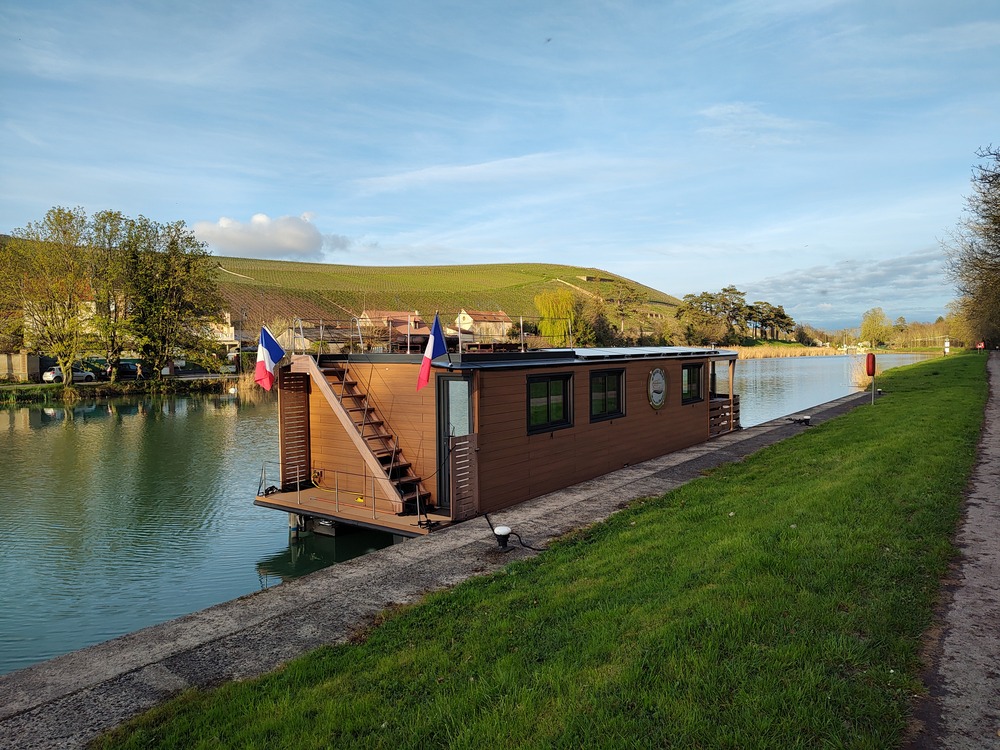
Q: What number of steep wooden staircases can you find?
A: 1